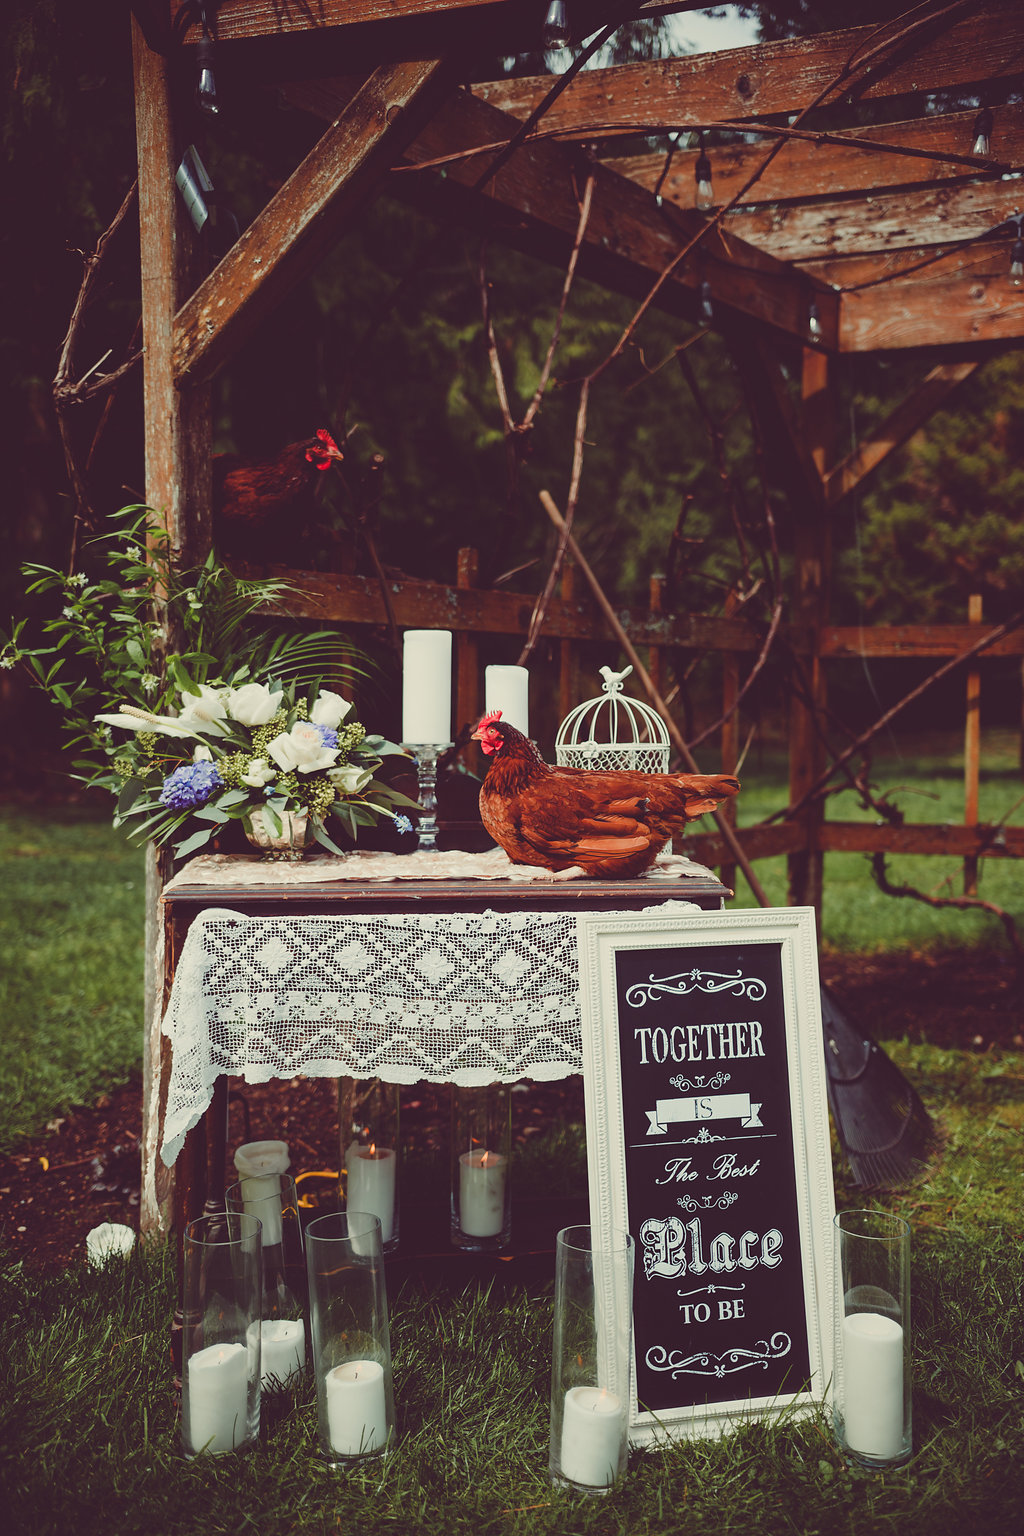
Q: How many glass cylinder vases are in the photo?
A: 7